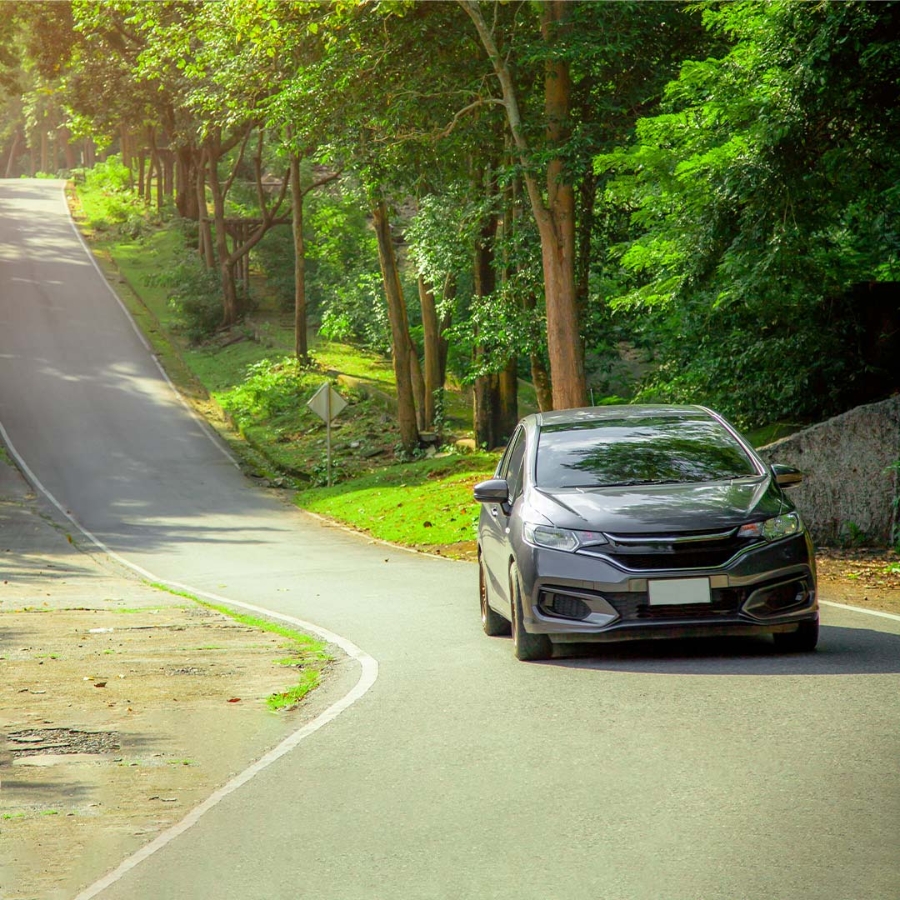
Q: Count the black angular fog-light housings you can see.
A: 2